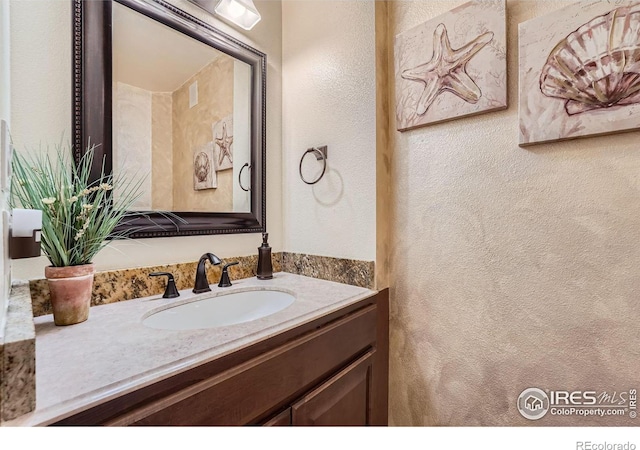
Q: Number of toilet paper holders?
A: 0